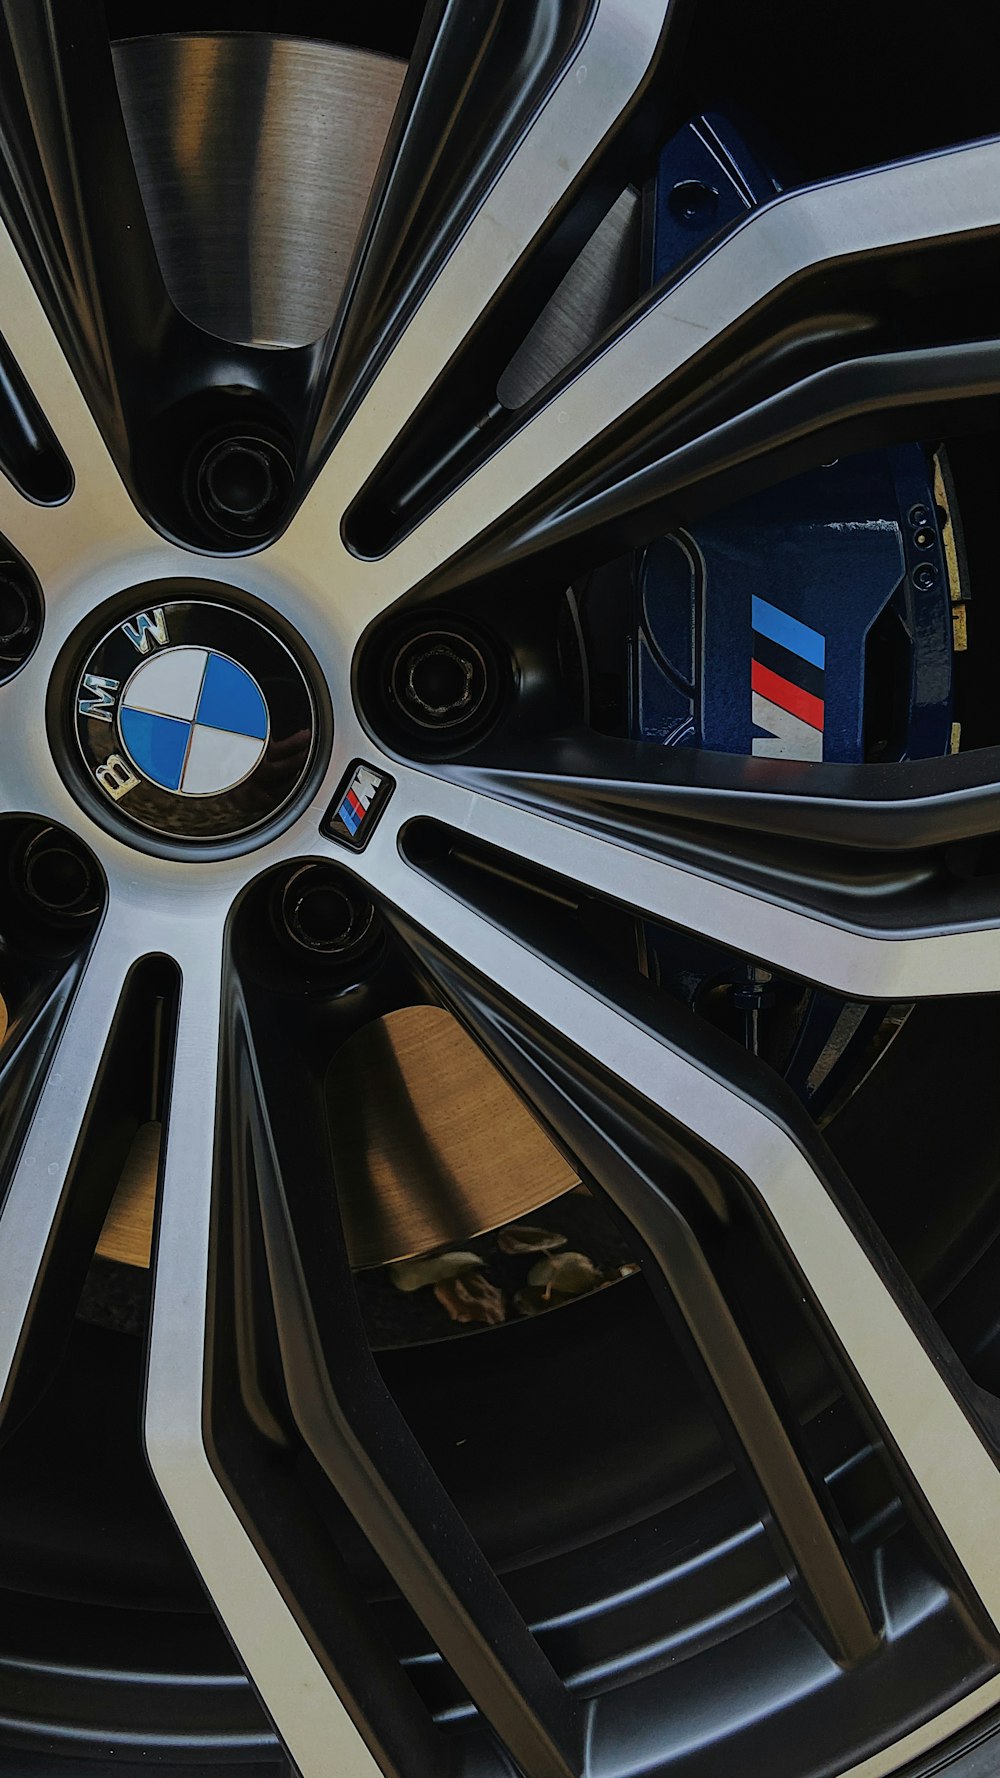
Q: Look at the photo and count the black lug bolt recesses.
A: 5